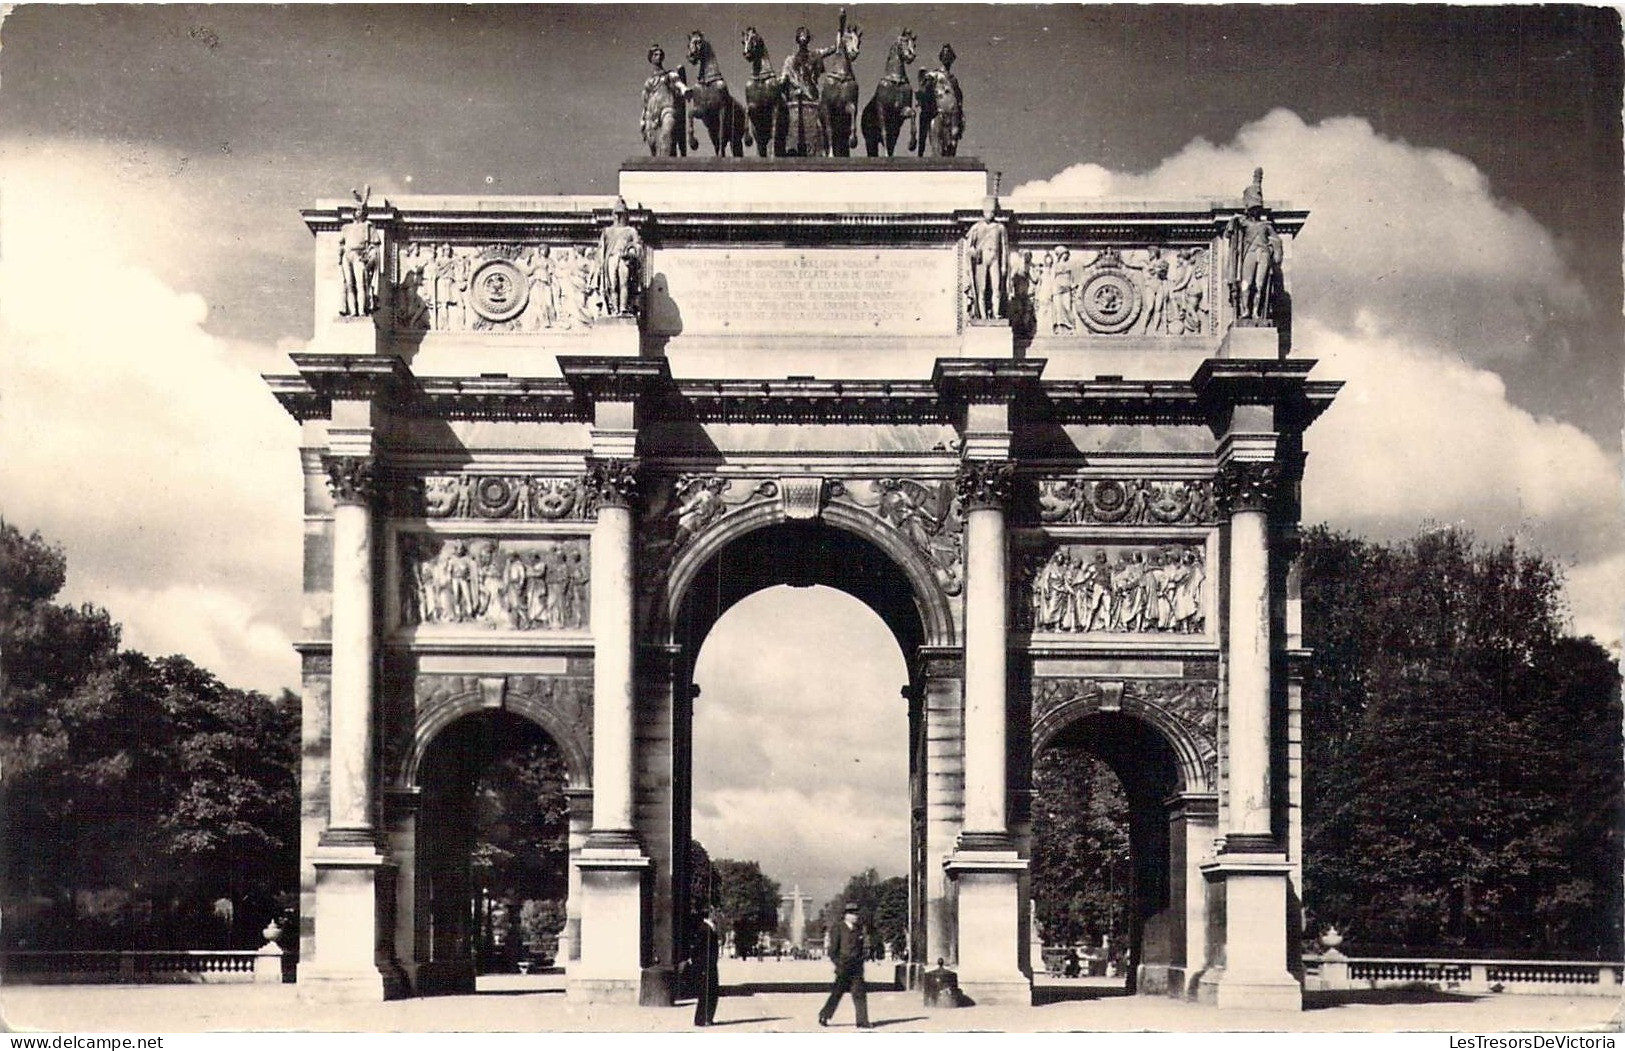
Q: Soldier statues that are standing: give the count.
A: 4